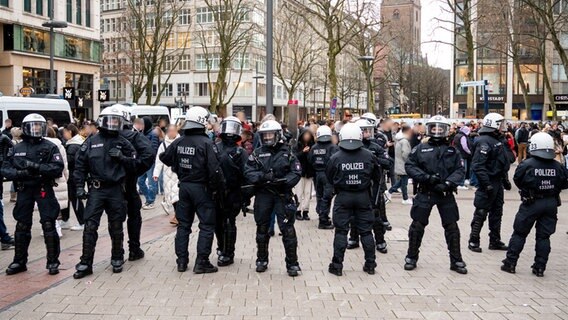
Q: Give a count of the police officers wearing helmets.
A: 13